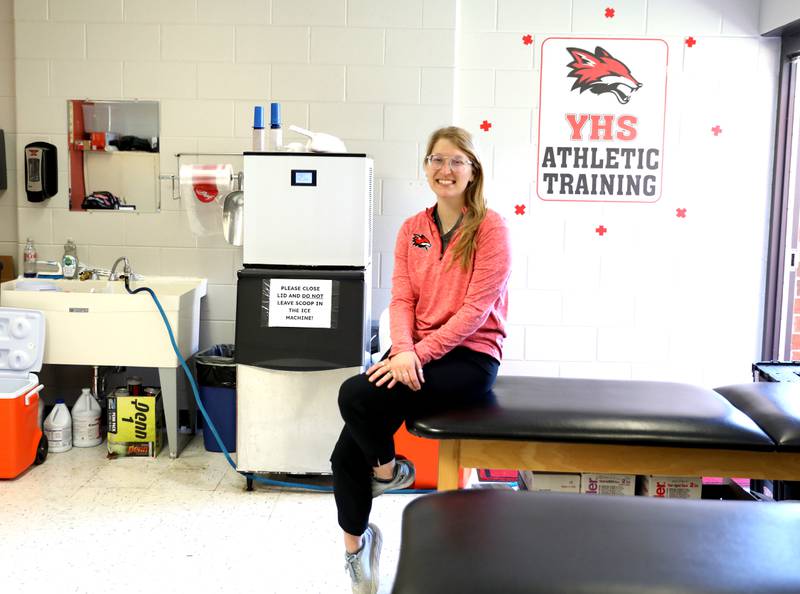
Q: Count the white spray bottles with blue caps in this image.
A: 2